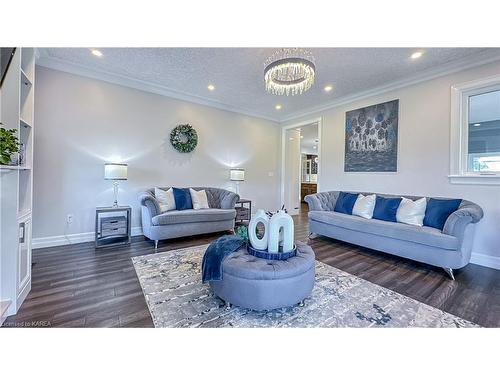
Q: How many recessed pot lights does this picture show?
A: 5